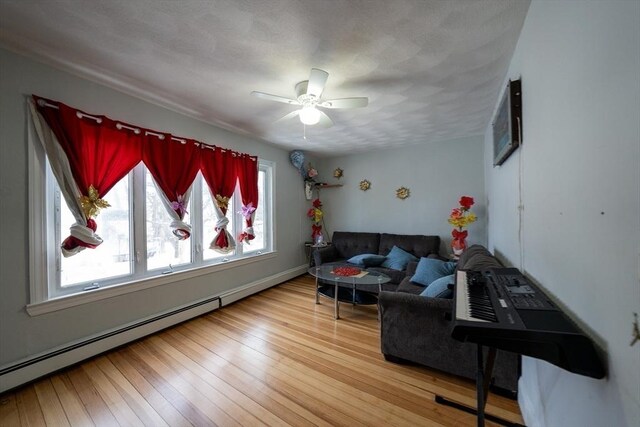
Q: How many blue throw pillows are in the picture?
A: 4